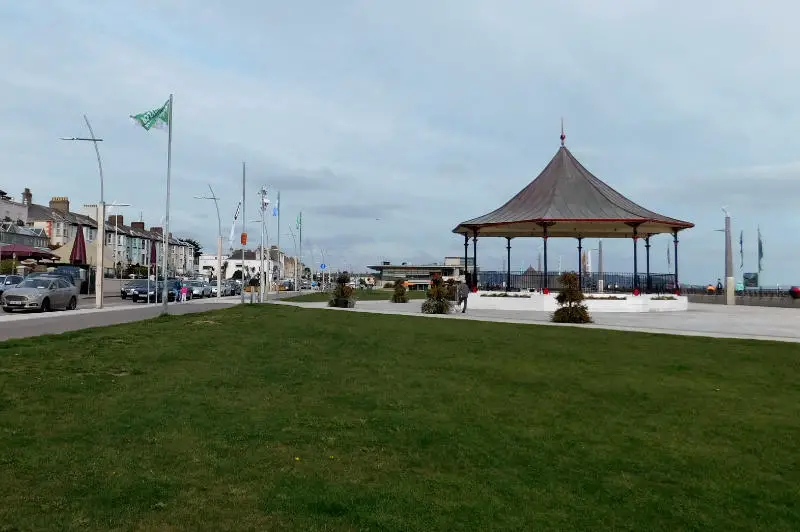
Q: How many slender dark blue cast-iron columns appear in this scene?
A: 8